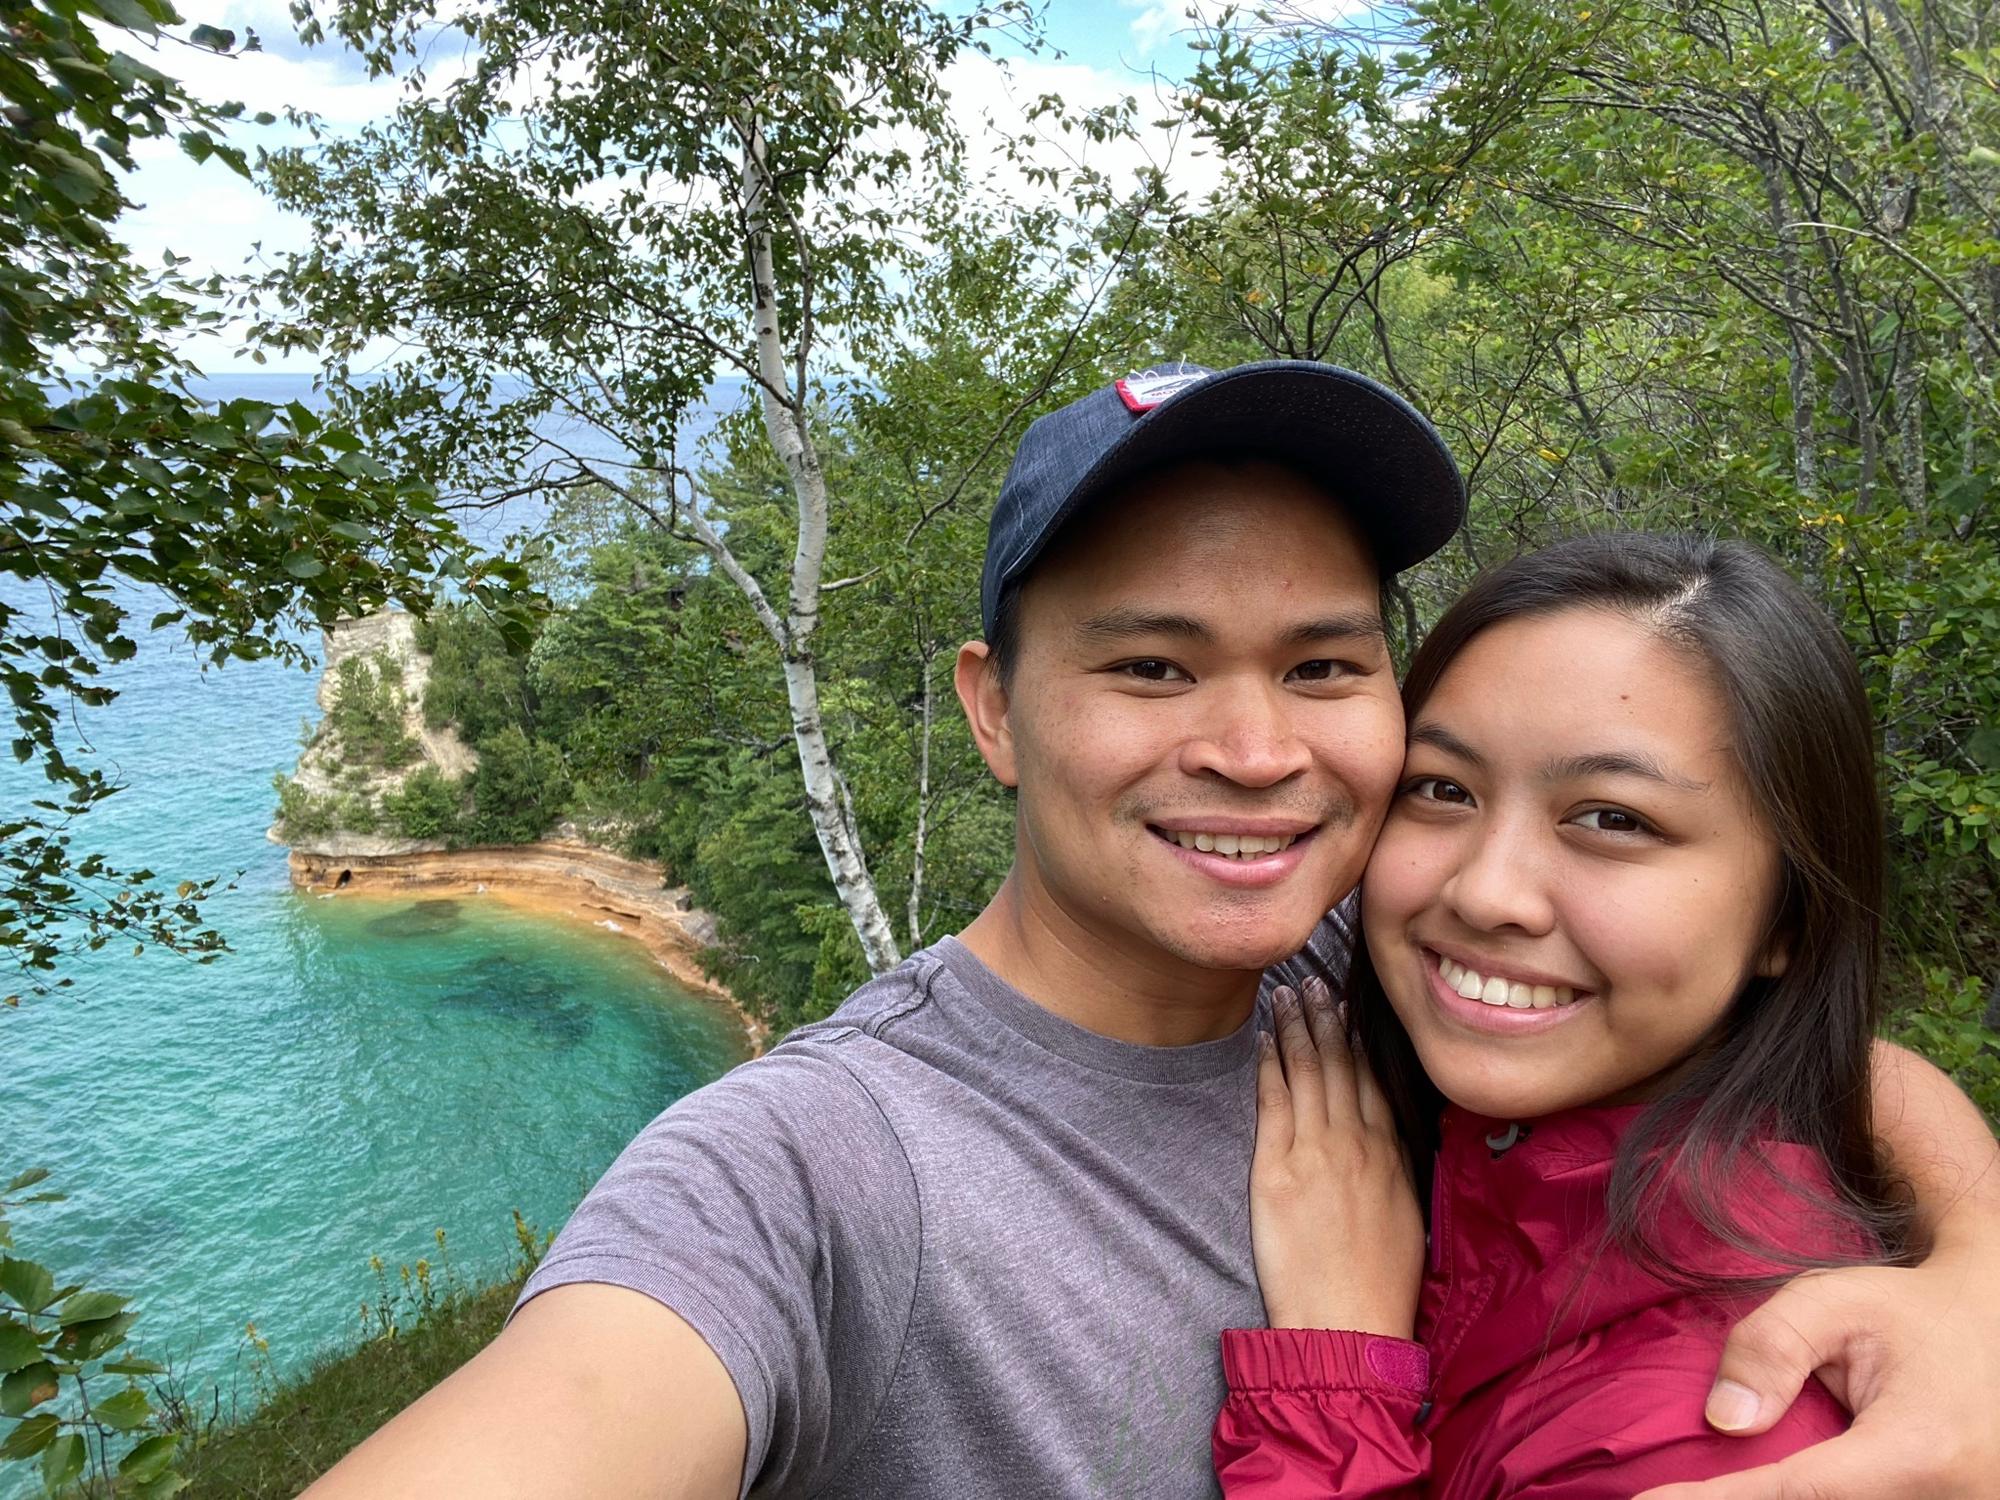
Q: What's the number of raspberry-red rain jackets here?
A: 1